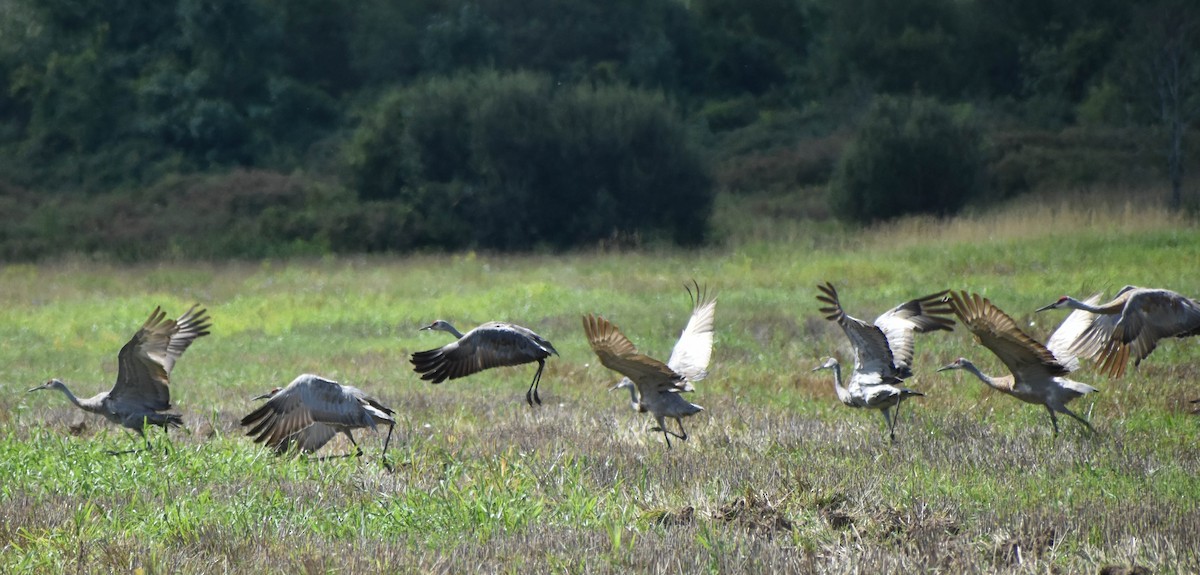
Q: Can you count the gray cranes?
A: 7